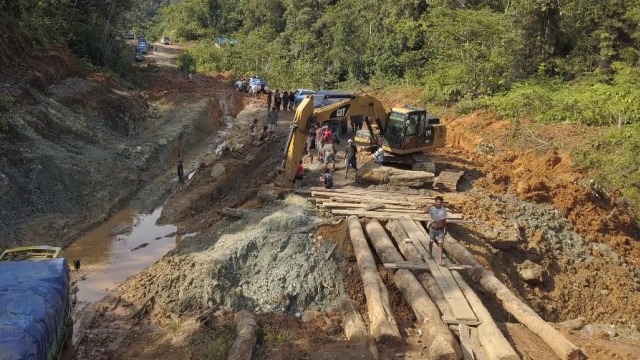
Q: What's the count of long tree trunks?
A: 5